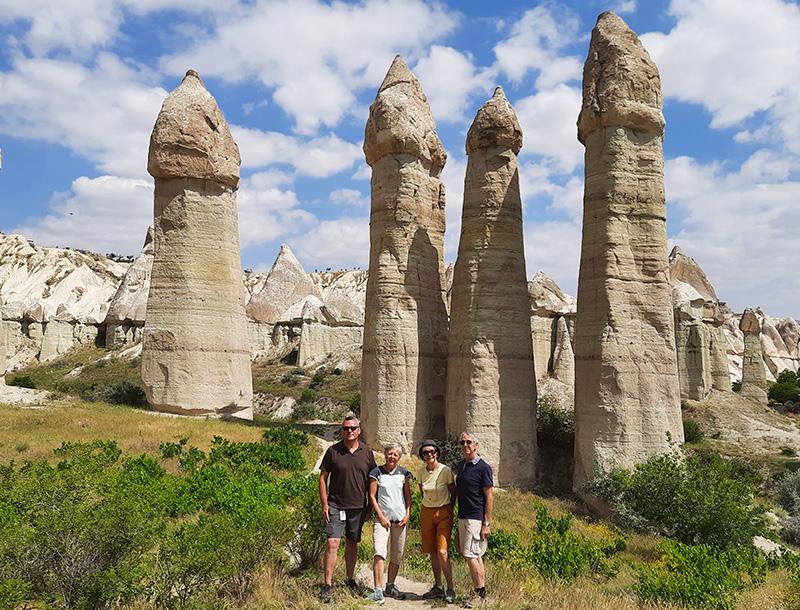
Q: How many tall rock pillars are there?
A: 4